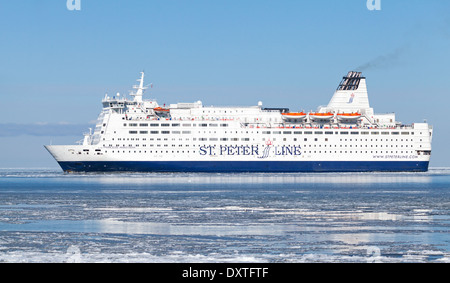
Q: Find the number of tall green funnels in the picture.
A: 0